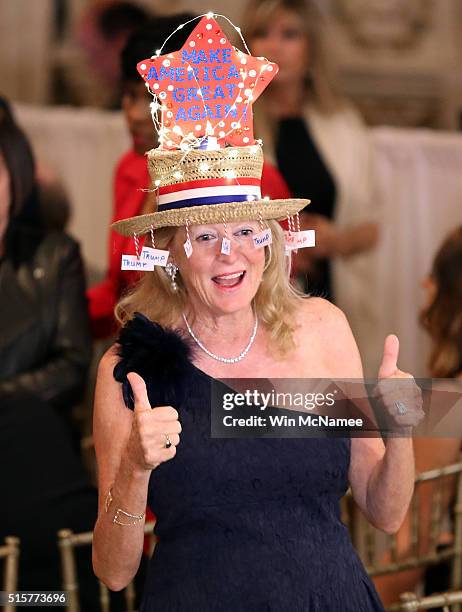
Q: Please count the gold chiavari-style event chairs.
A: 4